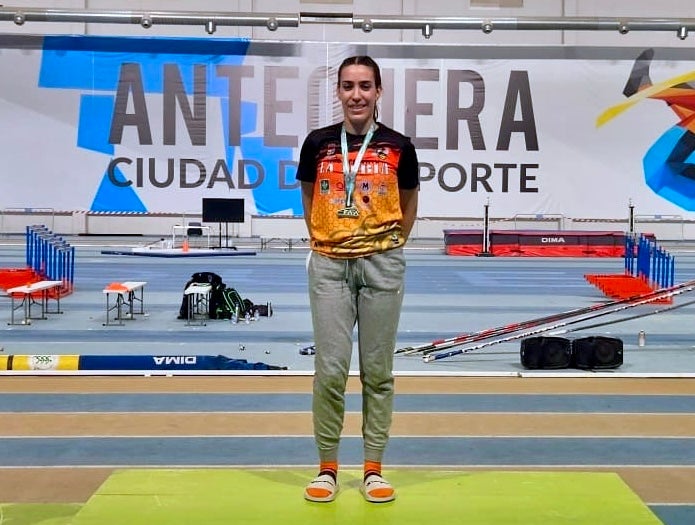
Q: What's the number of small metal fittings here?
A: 9